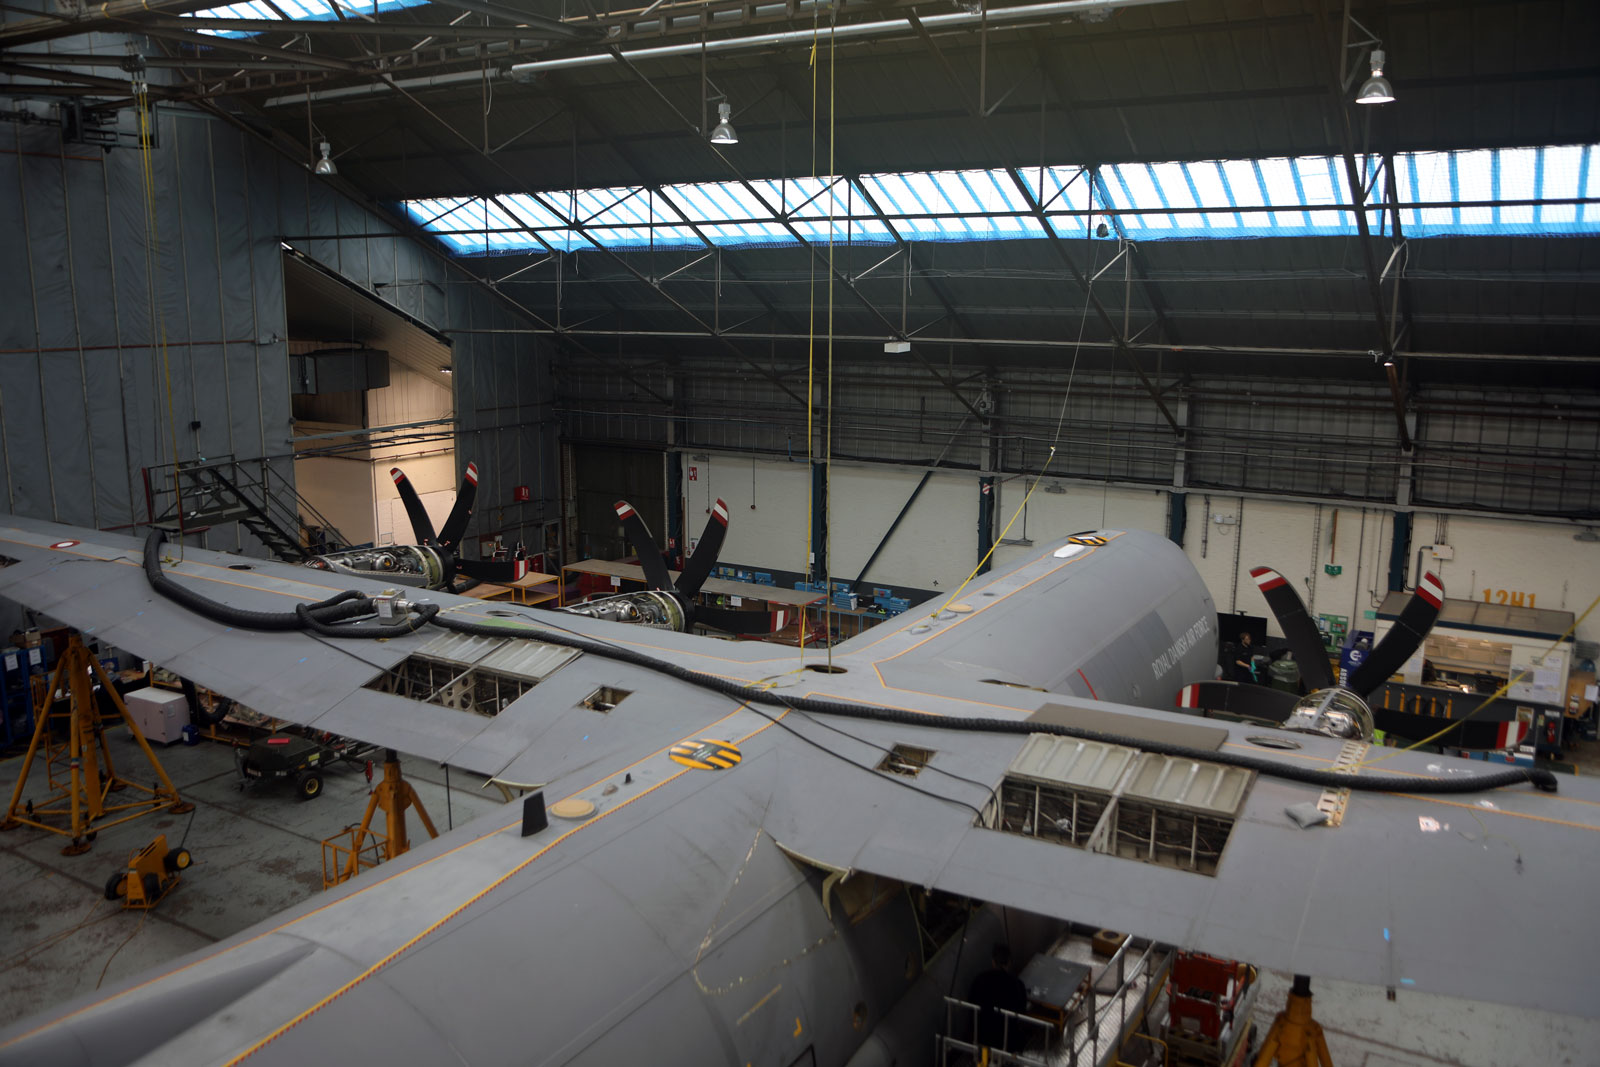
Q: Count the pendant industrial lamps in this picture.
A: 3